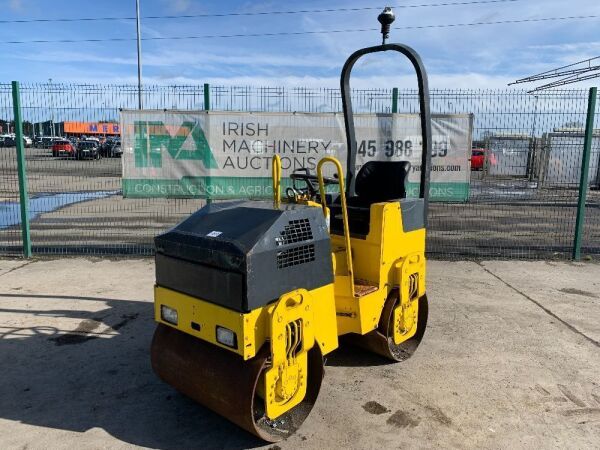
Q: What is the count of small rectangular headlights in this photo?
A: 2